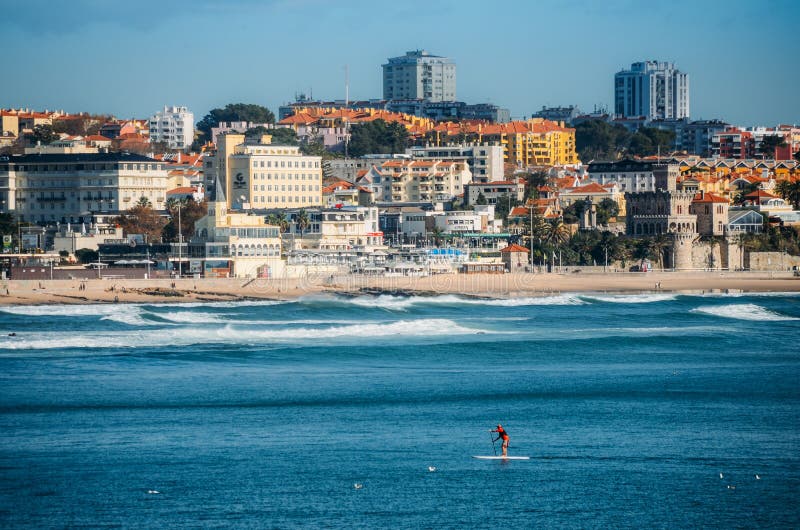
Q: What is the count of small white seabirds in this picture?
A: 6